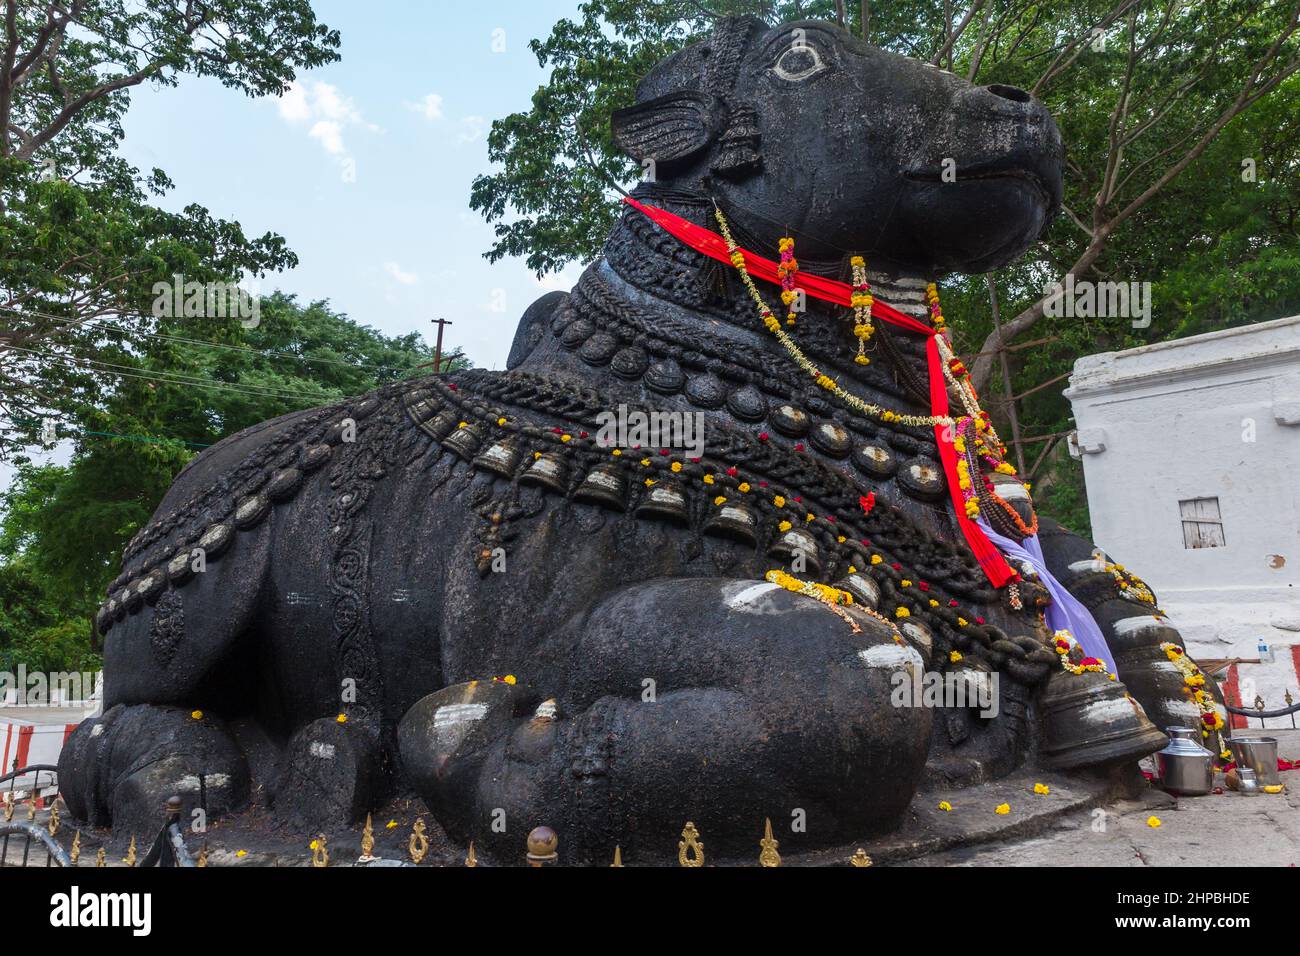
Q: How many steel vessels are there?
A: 3